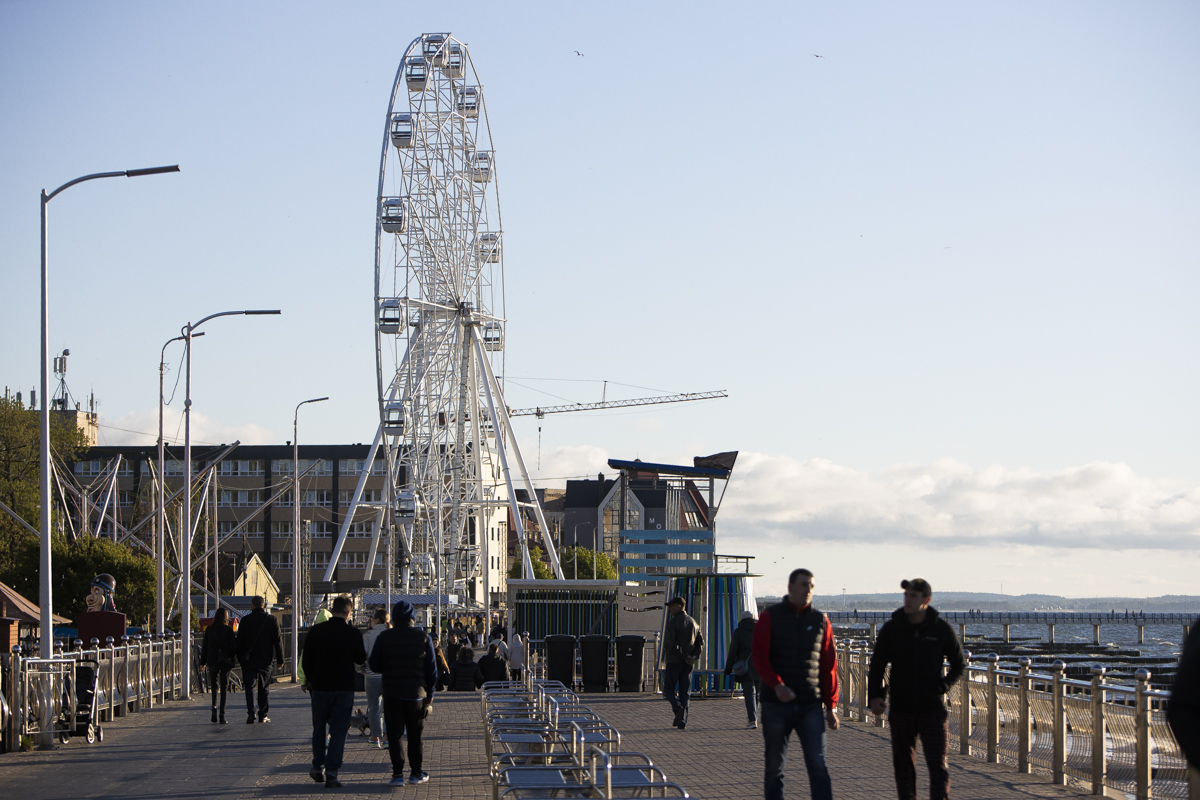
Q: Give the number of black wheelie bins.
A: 3